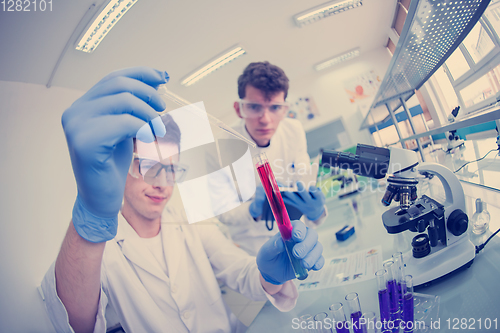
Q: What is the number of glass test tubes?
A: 10